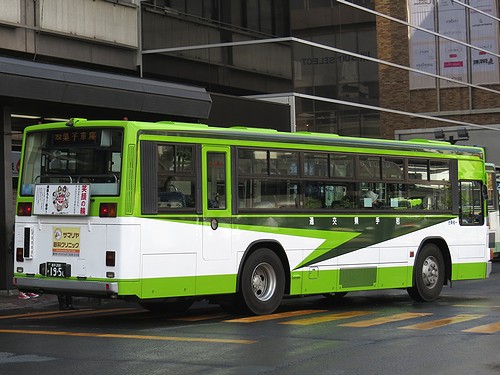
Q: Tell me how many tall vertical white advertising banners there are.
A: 3